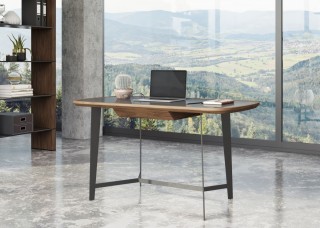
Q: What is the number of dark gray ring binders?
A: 2